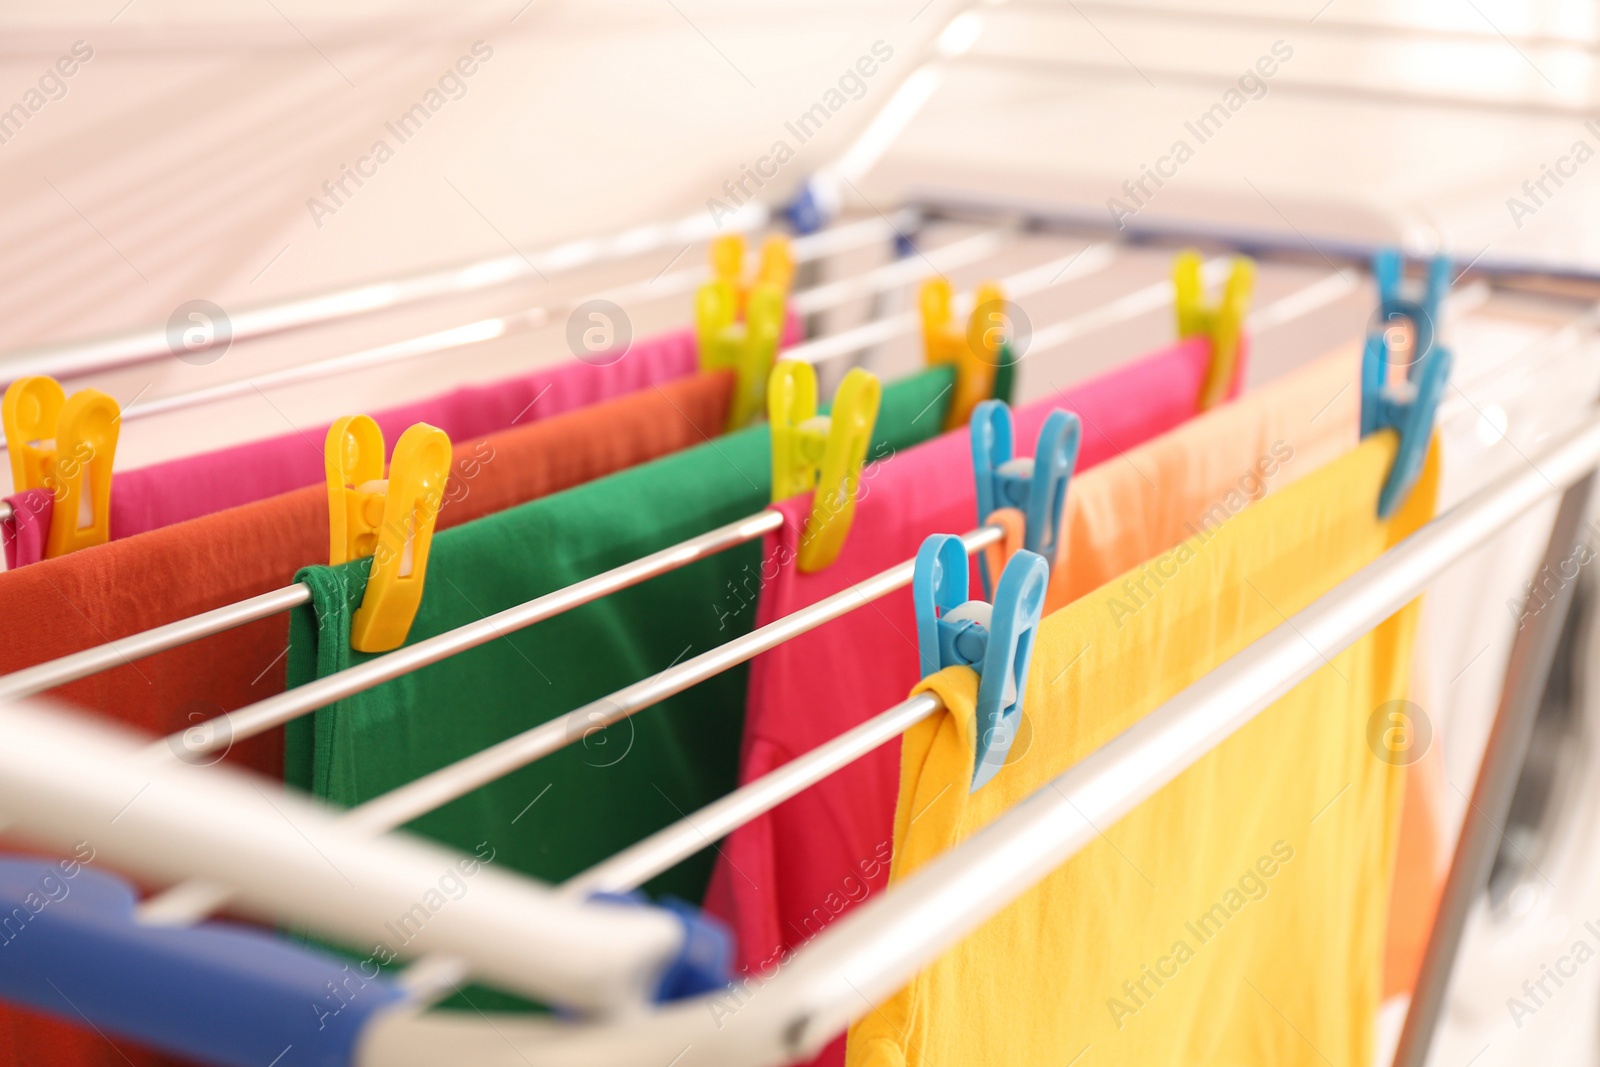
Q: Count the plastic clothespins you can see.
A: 11